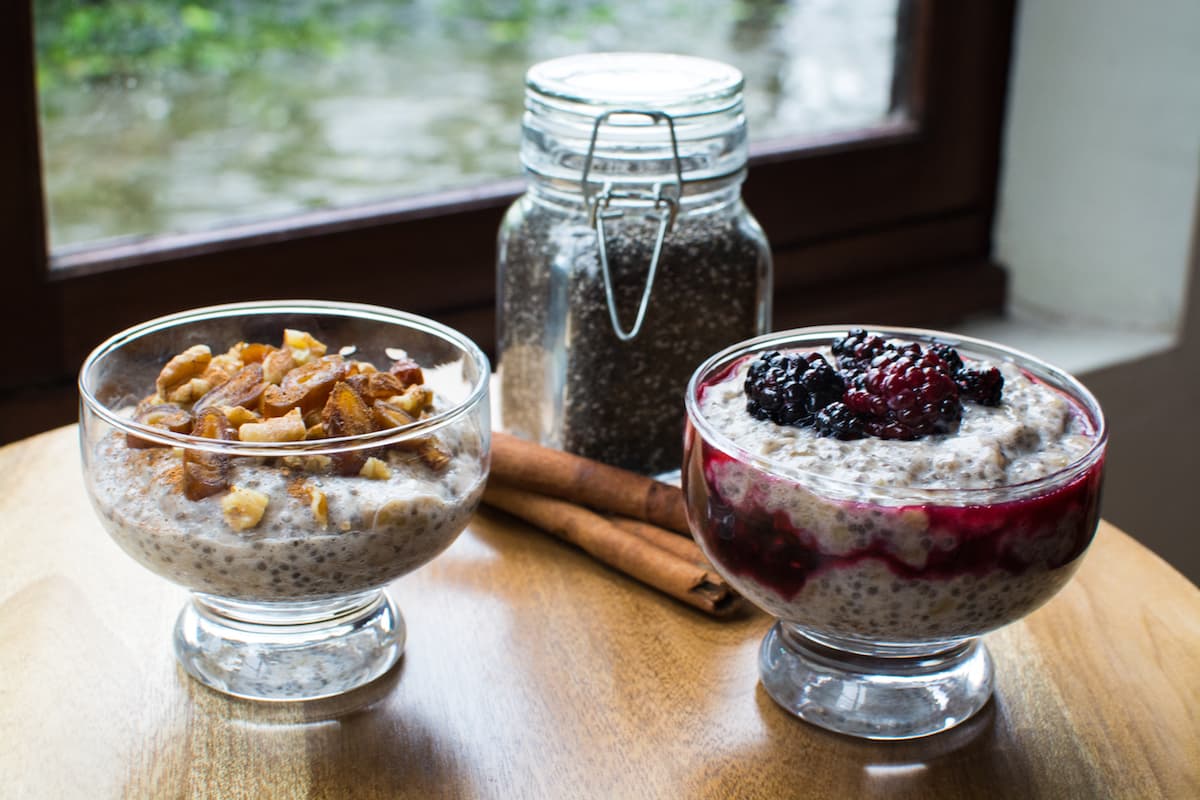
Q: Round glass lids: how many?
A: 1